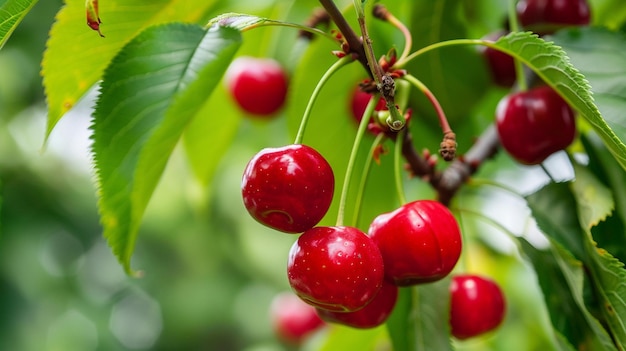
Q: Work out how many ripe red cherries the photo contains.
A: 11